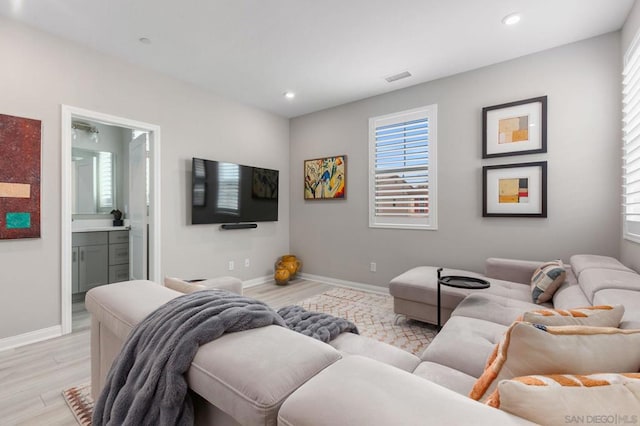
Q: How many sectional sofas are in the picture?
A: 1